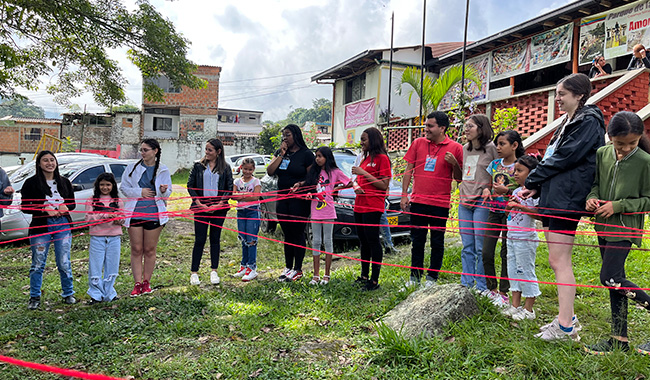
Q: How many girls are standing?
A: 13